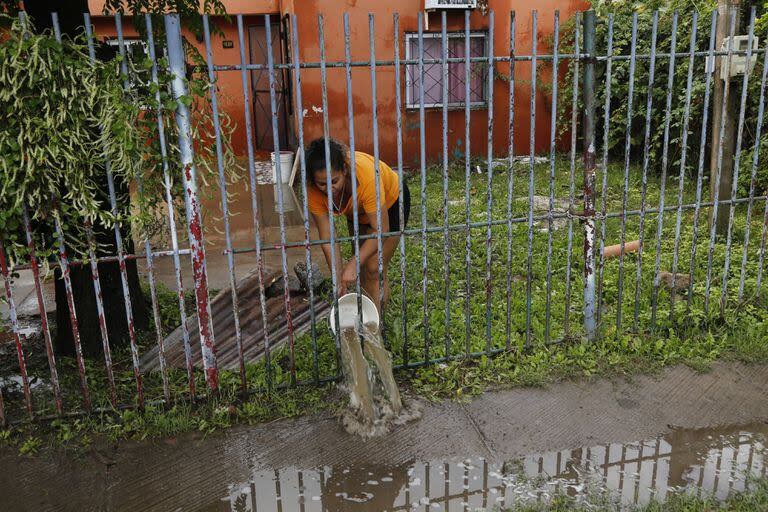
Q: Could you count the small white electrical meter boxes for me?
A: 1